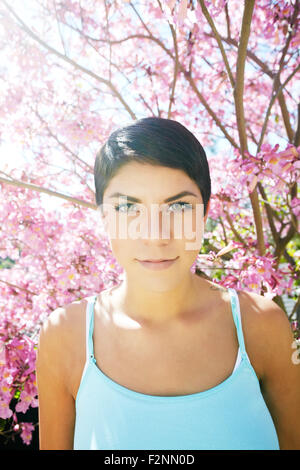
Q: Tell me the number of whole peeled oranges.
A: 0